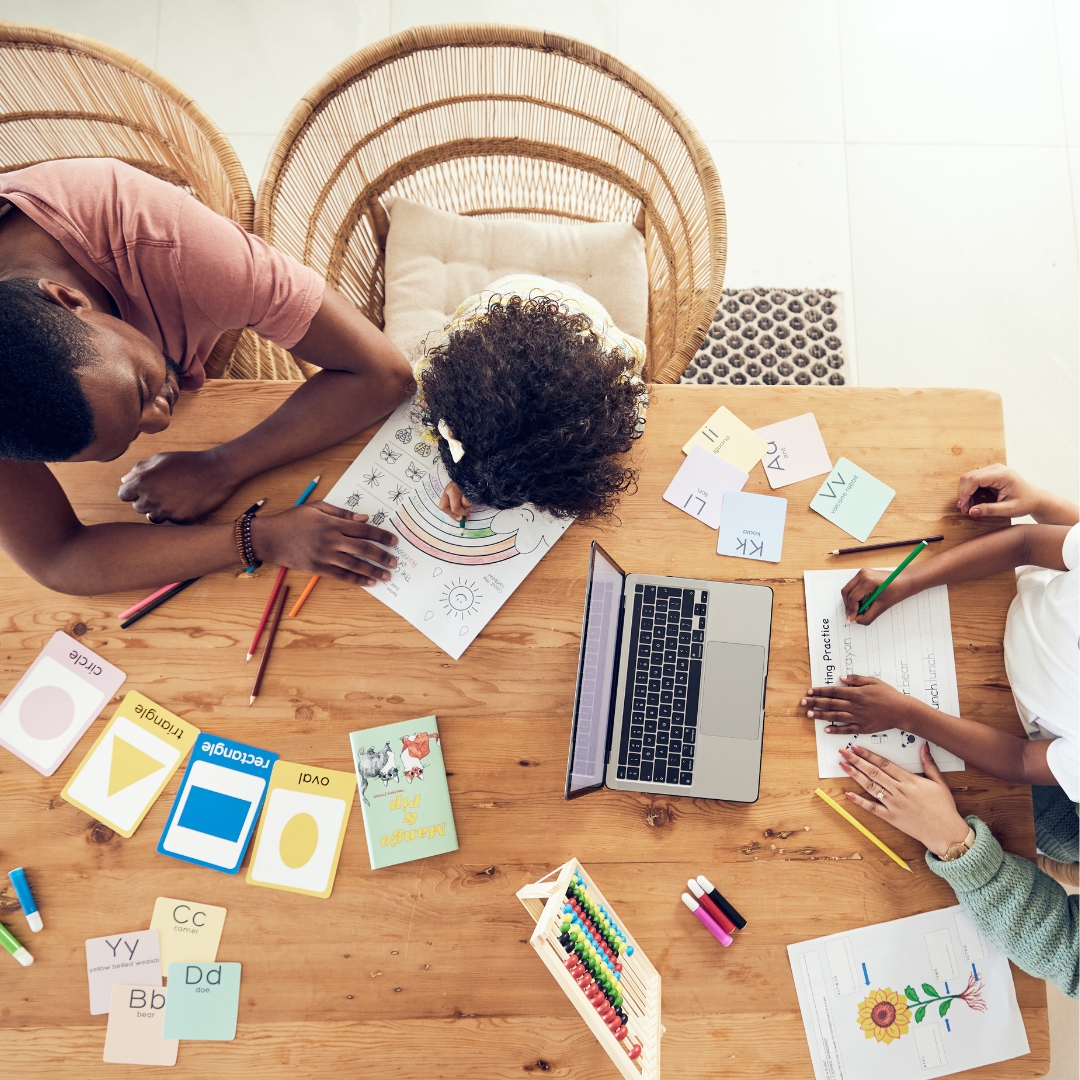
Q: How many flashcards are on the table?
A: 13